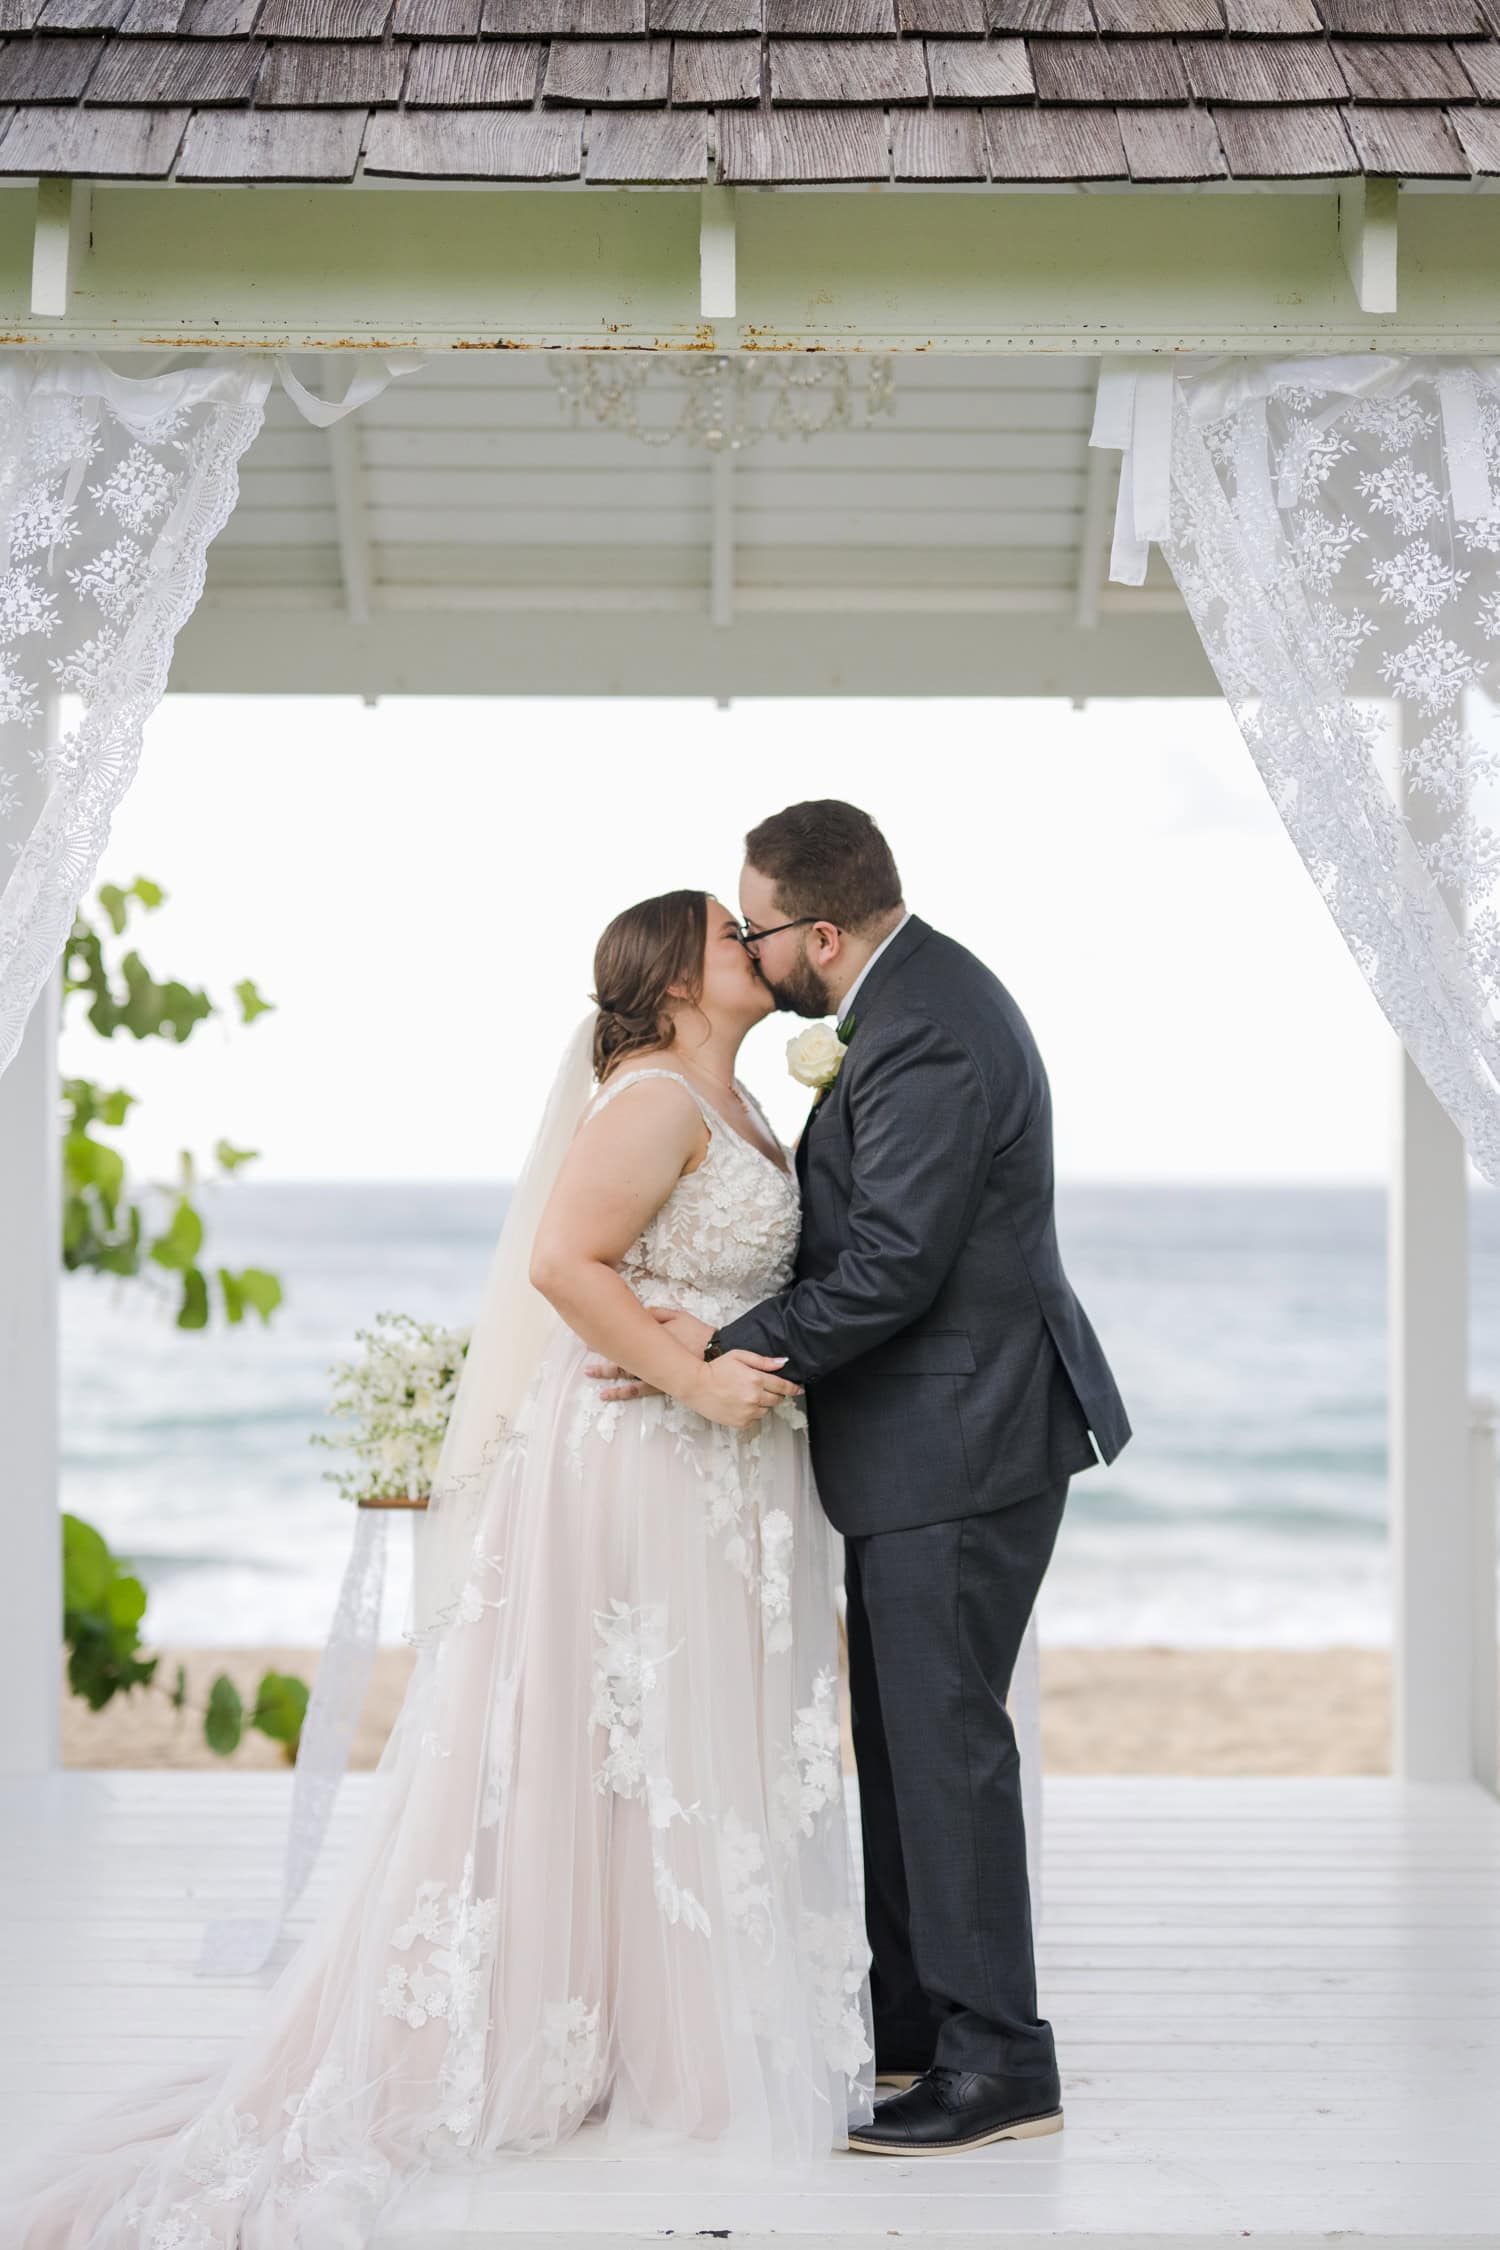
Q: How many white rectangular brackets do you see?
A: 3